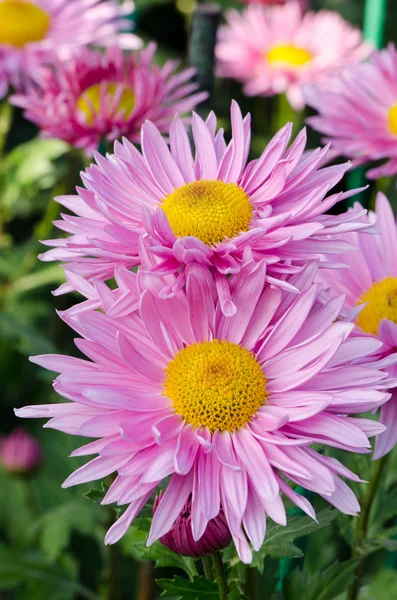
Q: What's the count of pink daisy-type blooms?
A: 7